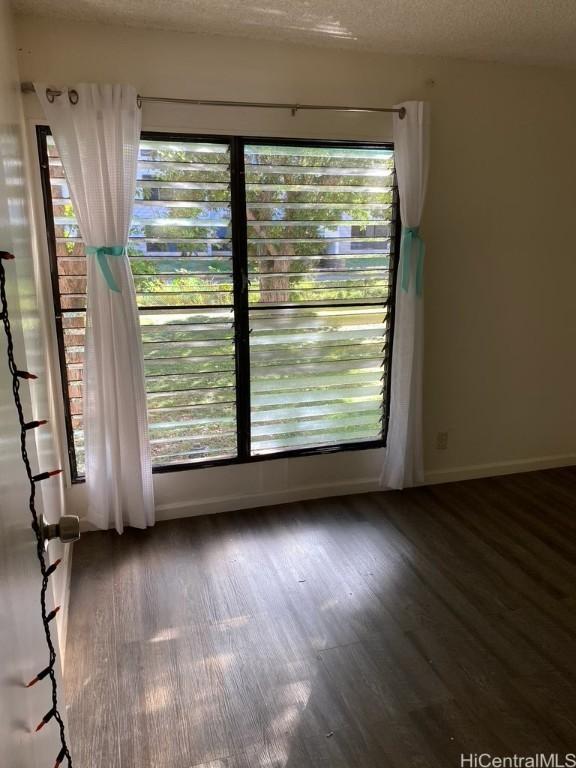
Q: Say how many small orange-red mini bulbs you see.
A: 9